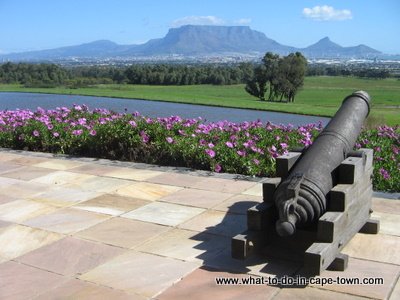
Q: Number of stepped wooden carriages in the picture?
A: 1